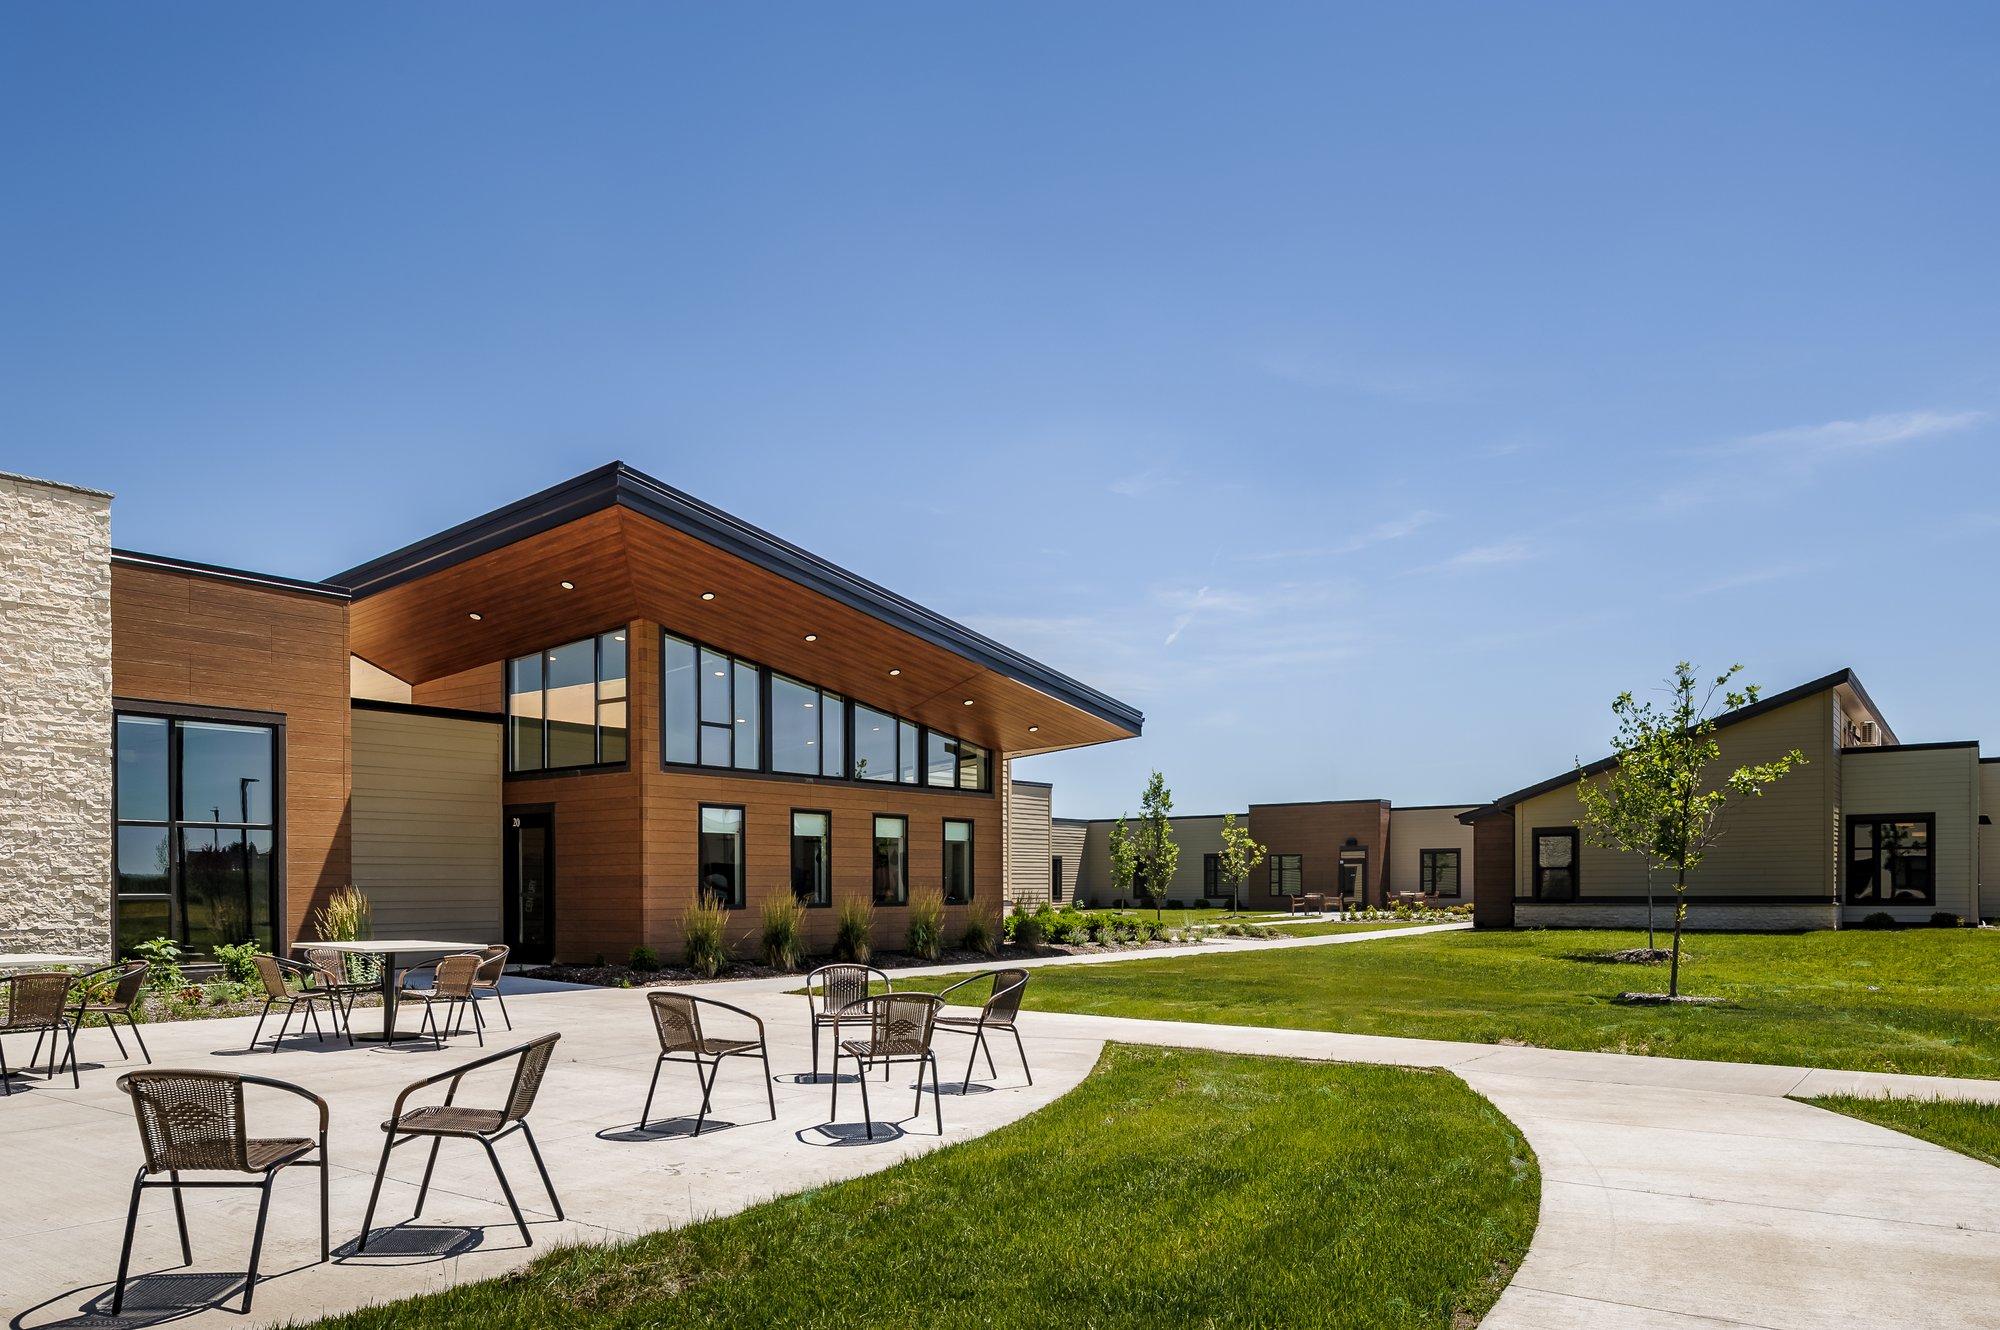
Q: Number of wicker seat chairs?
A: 12